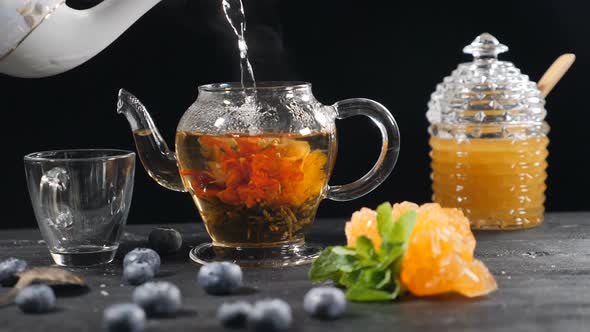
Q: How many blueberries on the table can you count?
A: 11